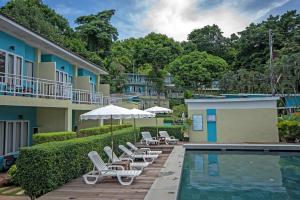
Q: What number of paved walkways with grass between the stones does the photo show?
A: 1